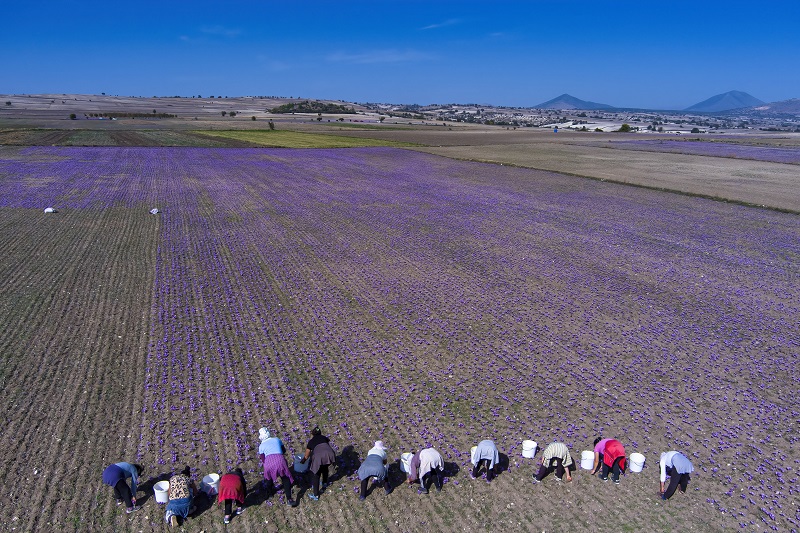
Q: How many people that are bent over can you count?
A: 11